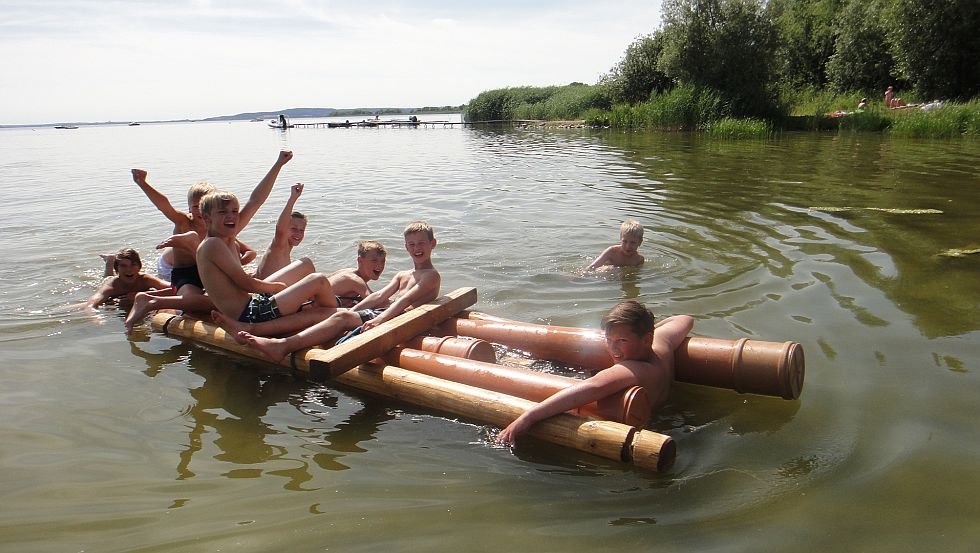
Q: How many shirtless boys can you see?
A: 8